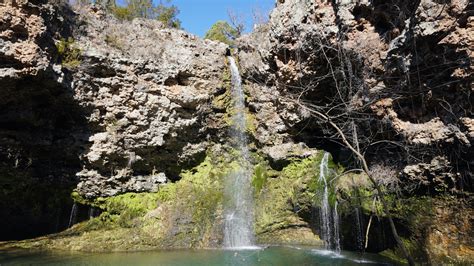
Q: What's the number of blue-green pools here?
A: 1